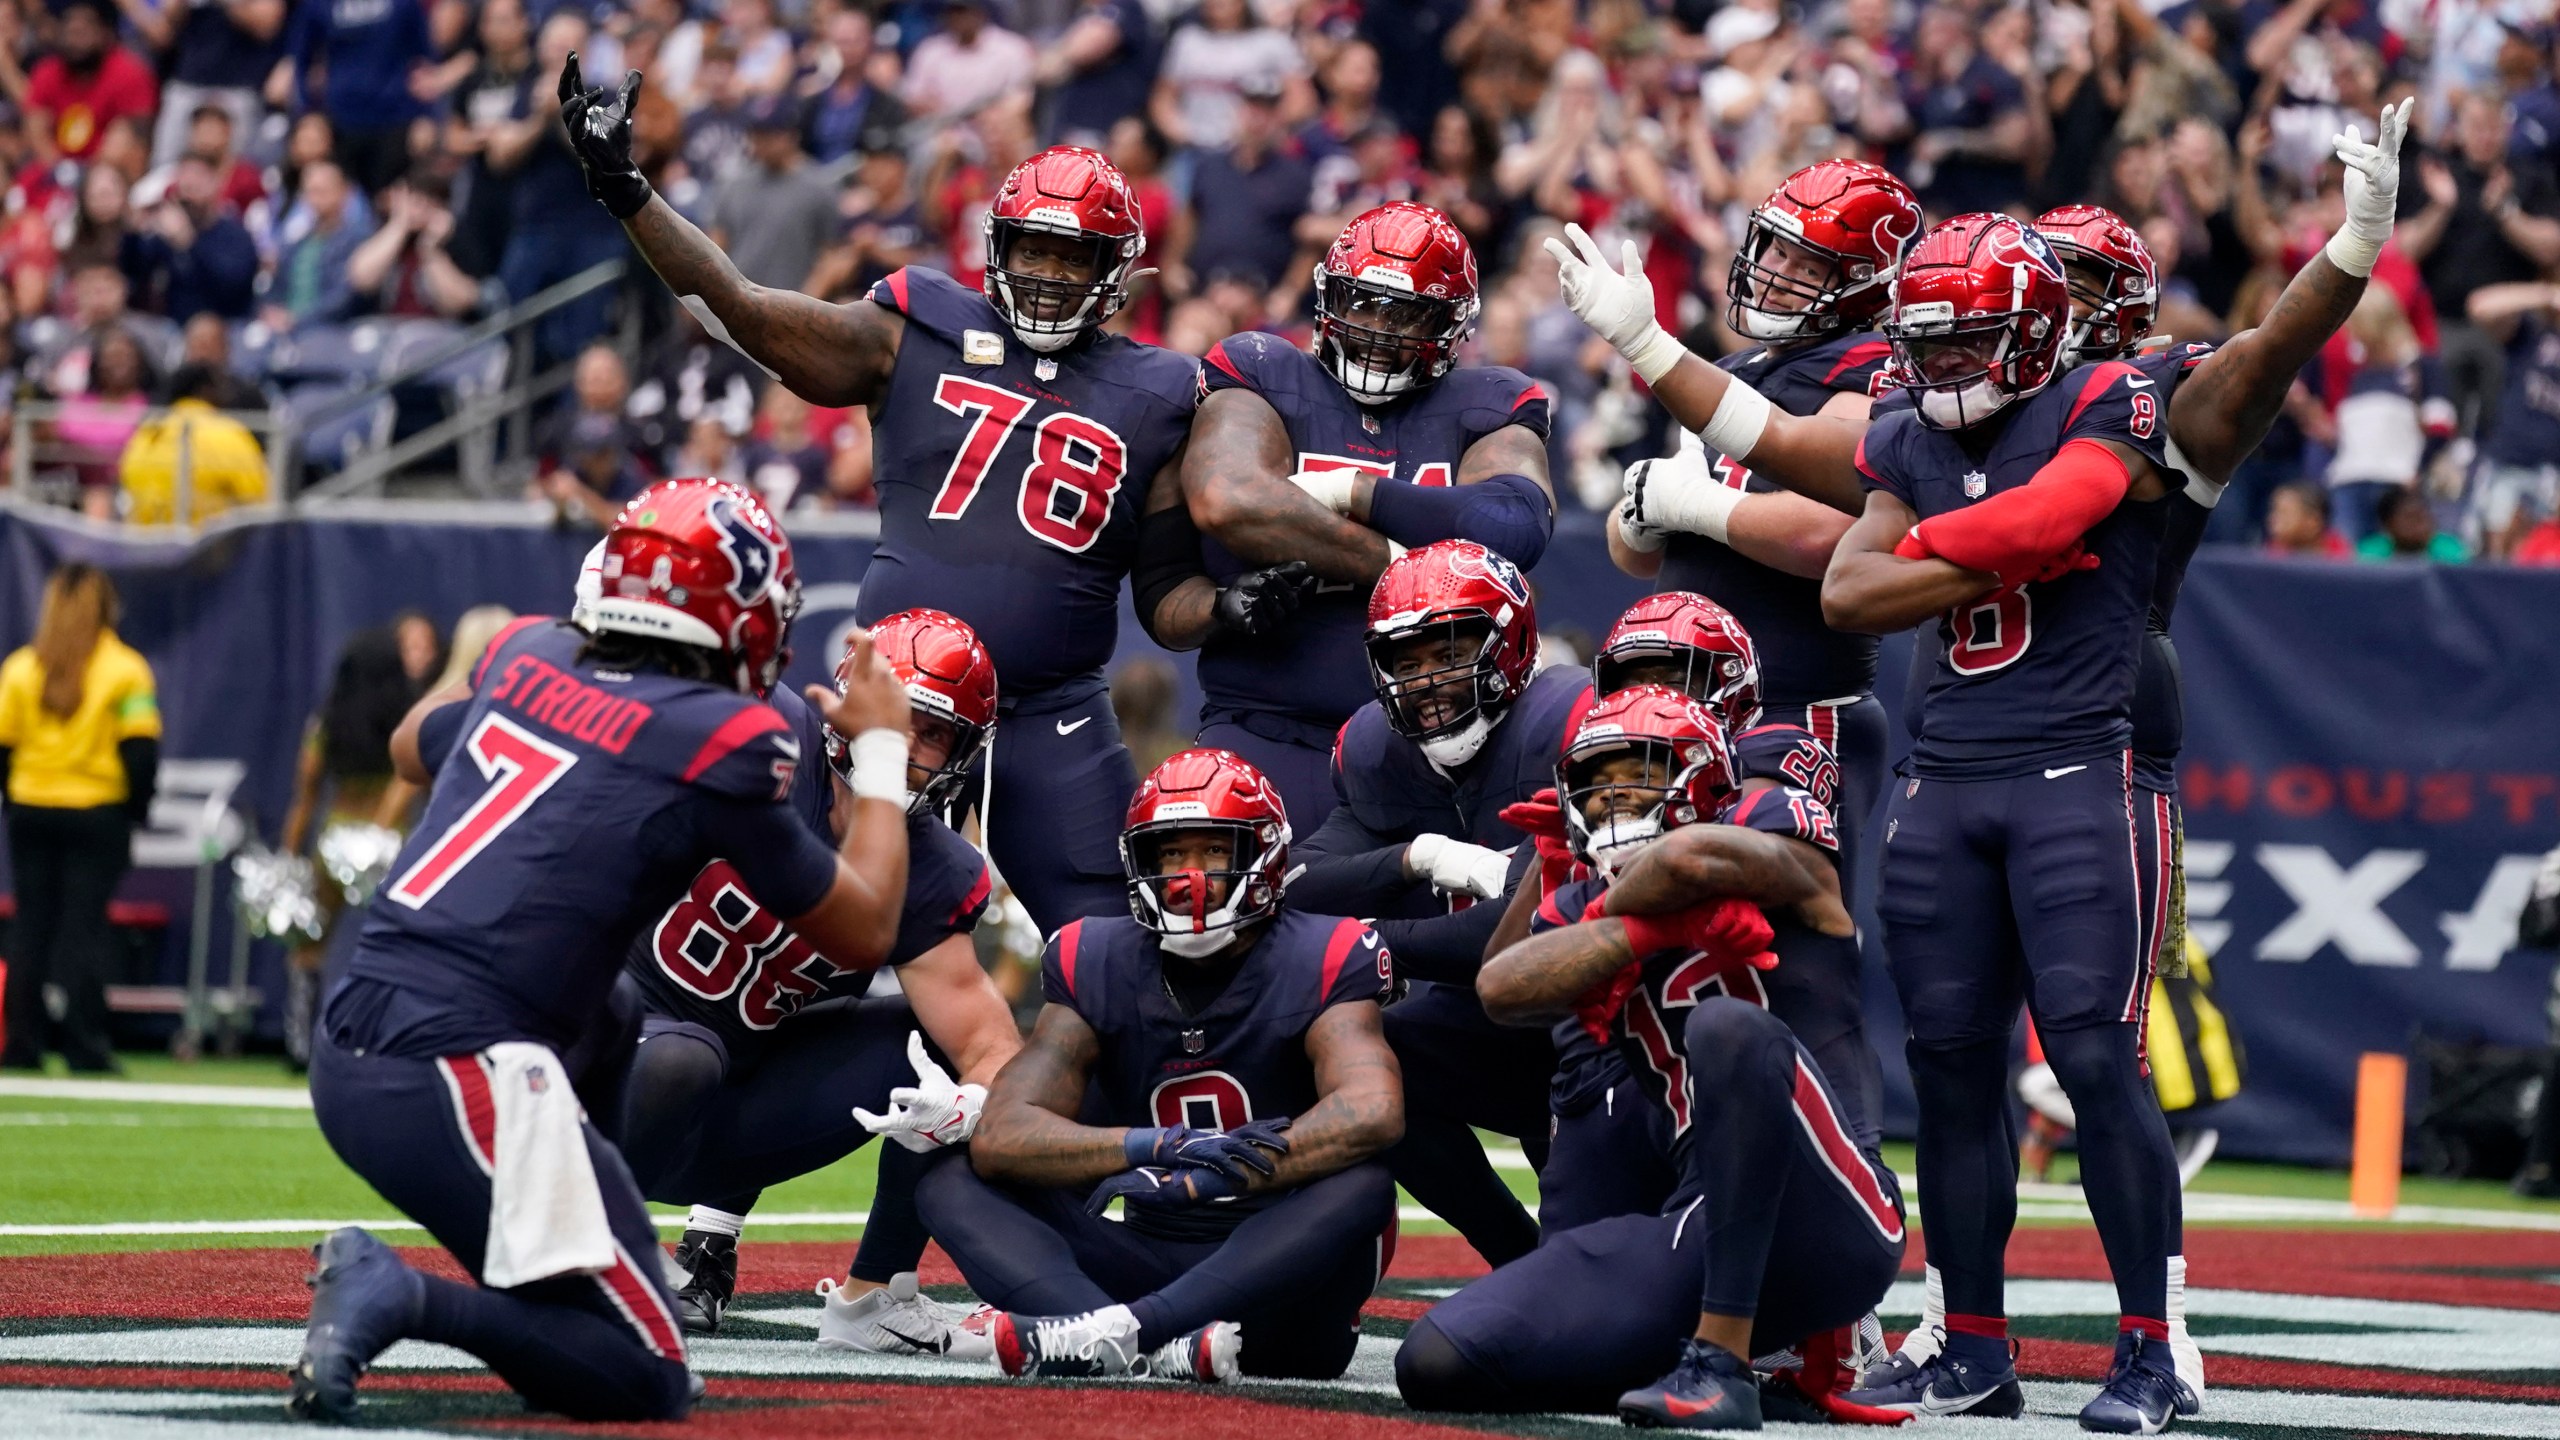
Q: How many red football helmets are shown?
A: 11